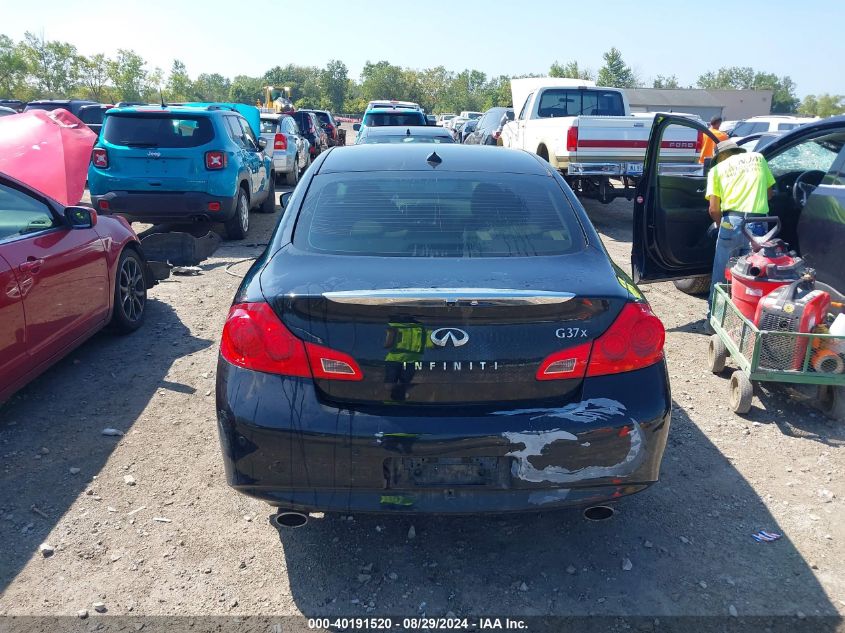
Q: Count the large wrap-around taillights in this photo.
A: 2